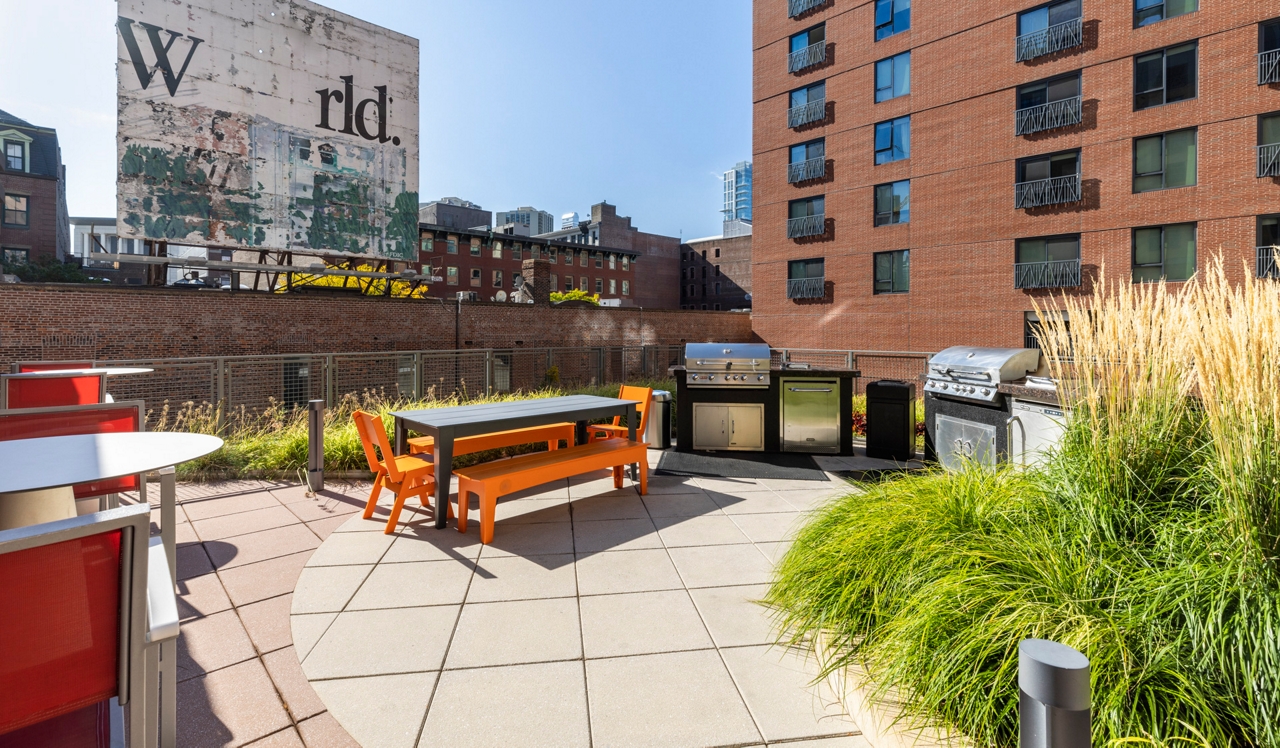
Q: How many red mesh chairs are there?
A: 4